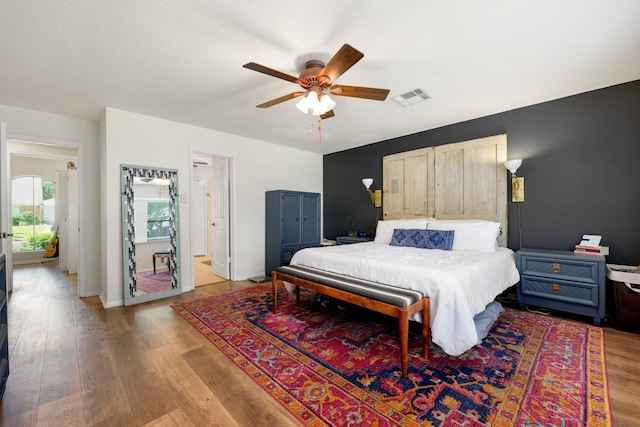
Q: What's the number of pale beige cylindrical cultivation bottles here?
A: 0